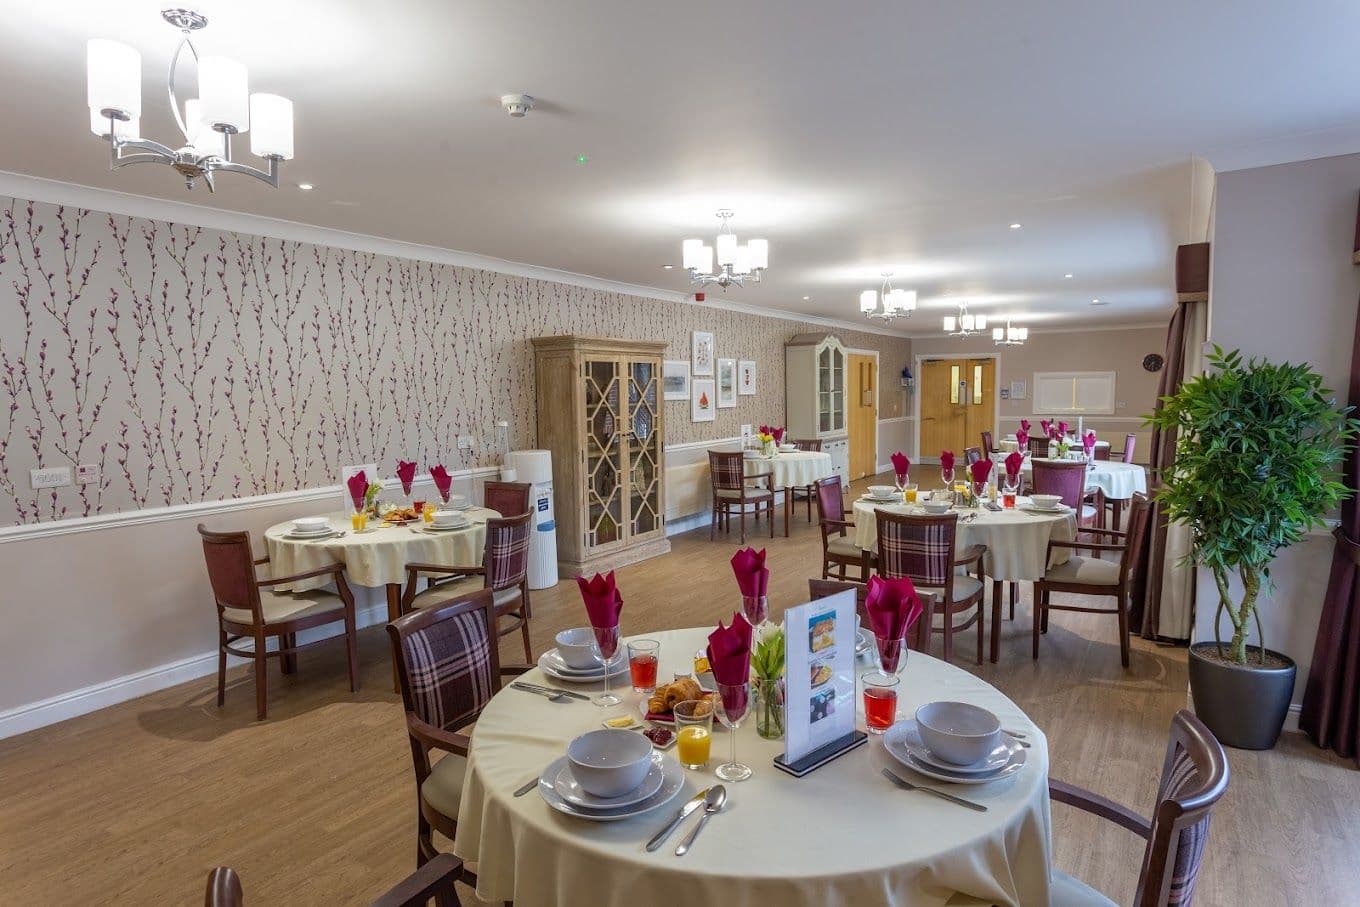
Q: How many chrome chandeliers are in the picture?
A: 5